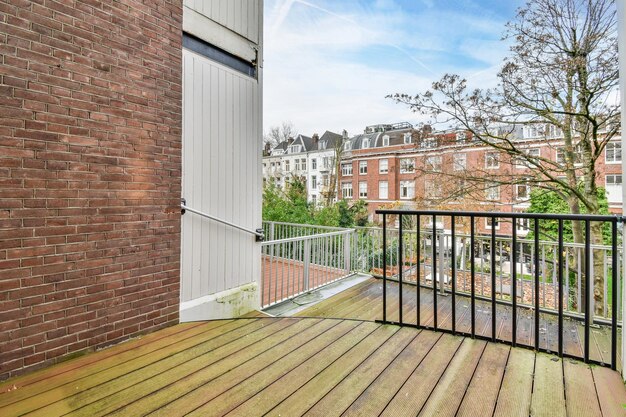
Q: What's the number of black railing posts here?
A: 12